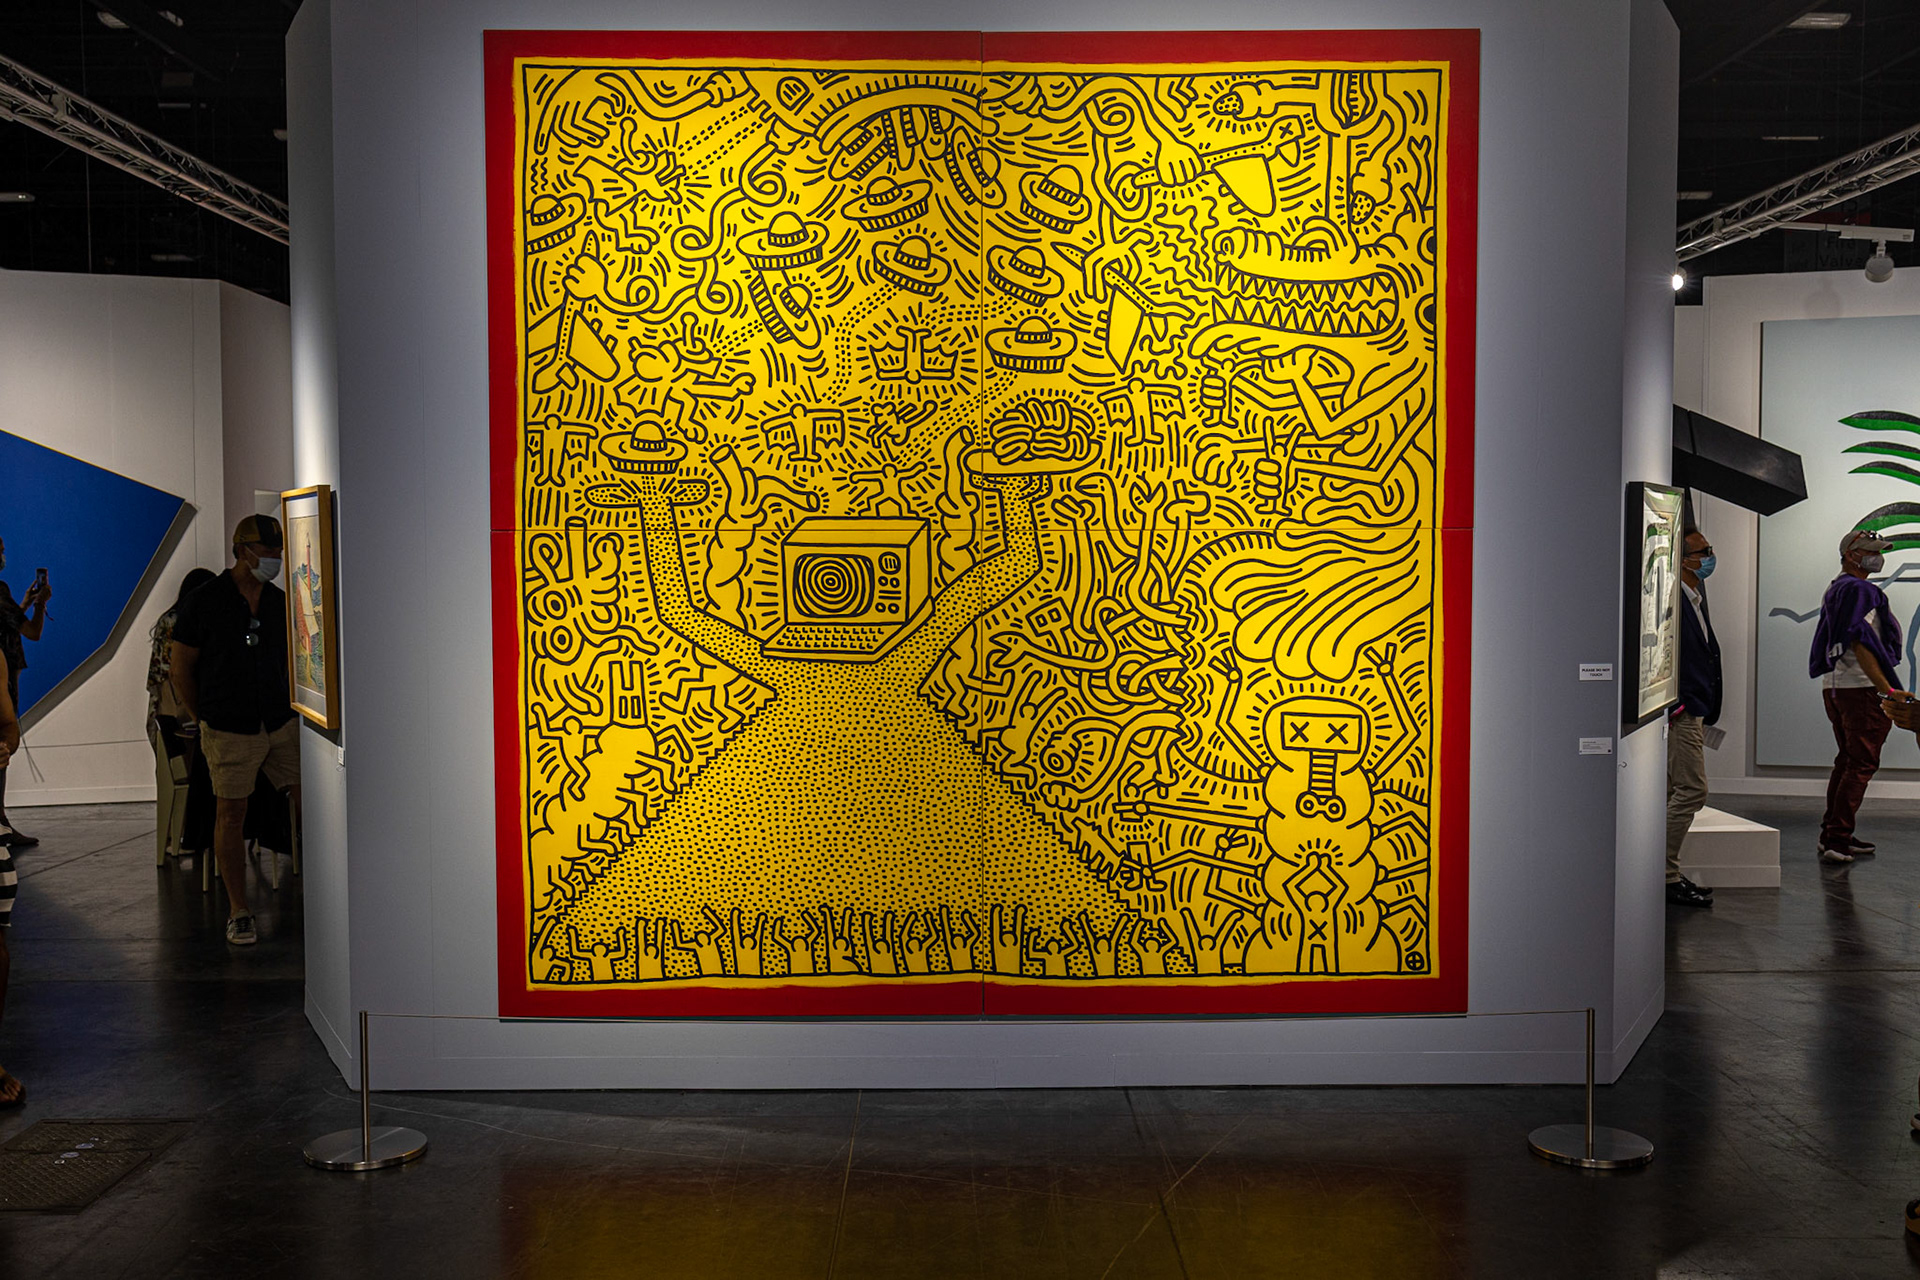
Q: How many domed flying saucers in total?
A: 13